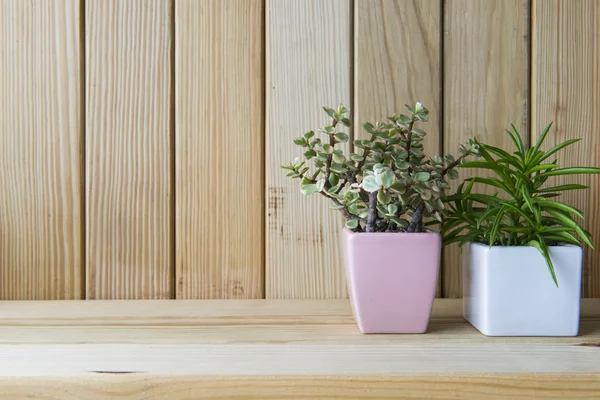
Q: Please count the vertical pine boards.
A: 7